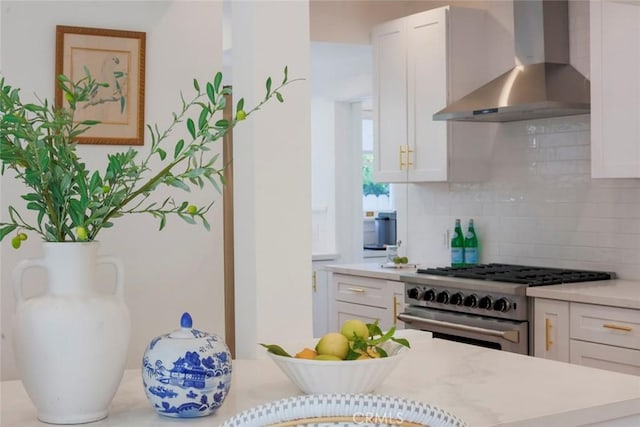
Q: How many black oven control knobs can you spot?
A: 7